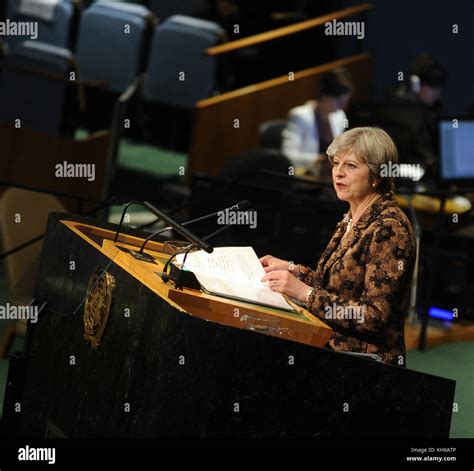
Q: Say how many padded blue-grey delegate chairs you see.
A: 4